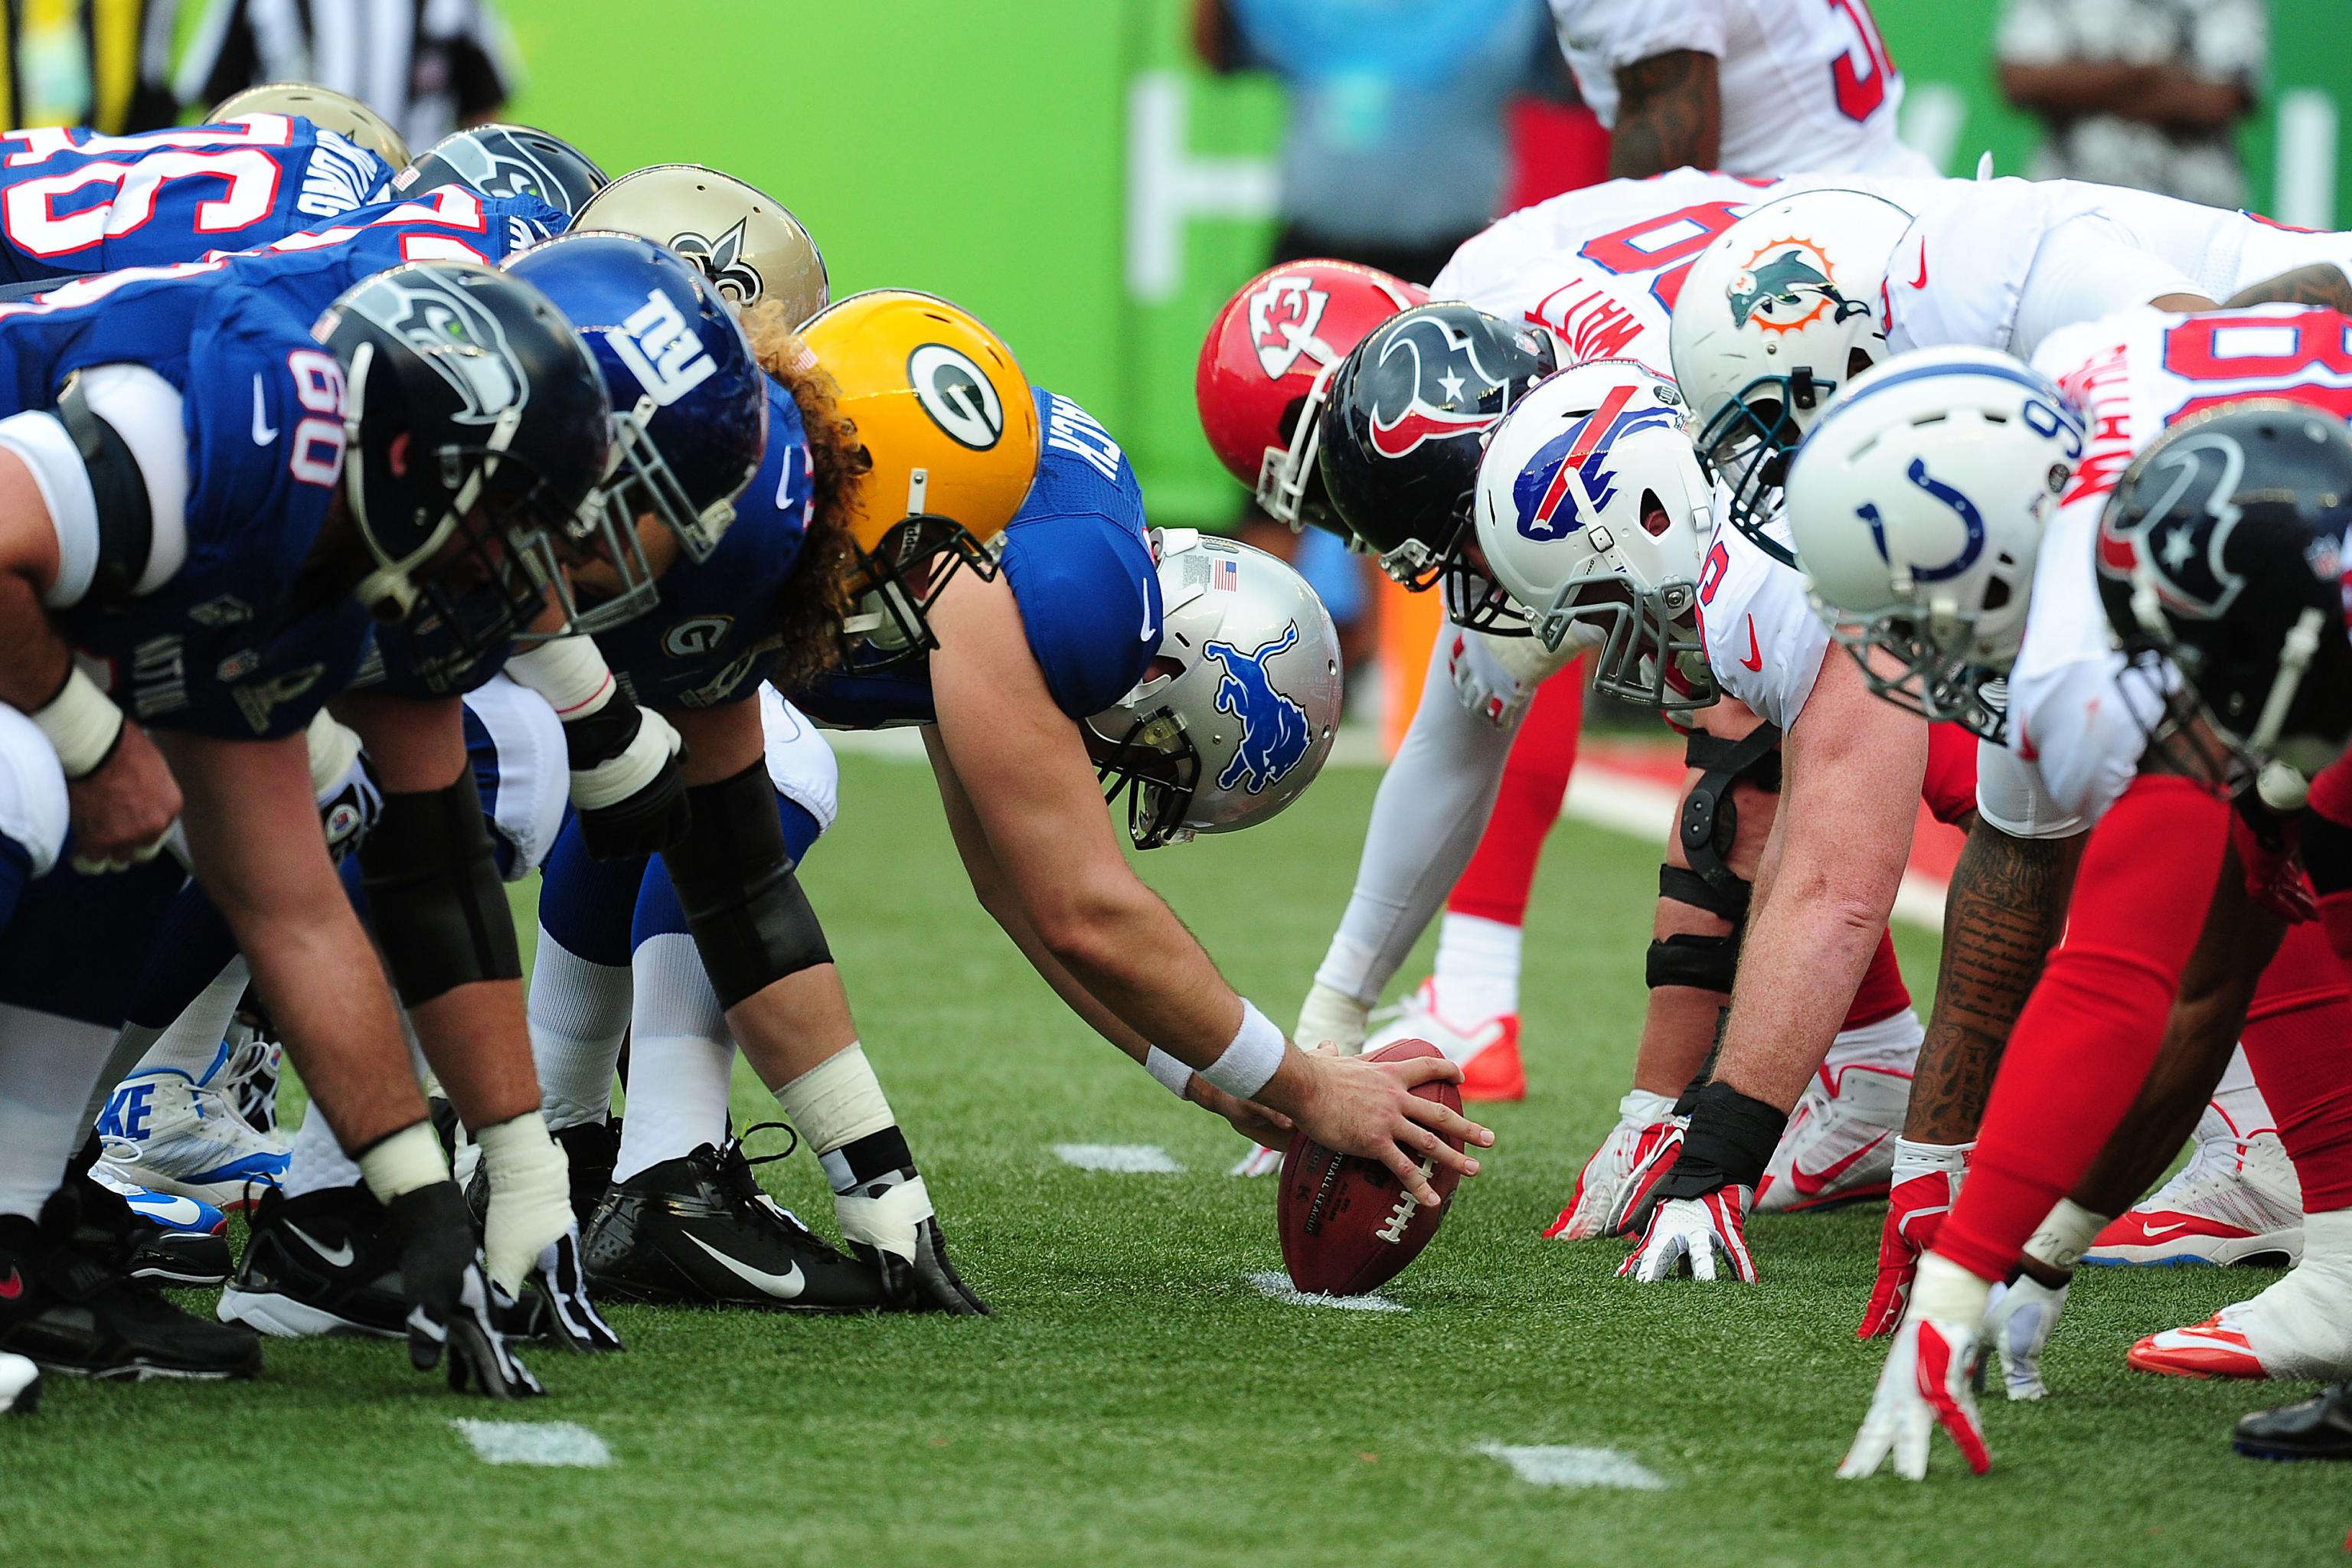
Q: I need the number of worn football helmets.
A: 13